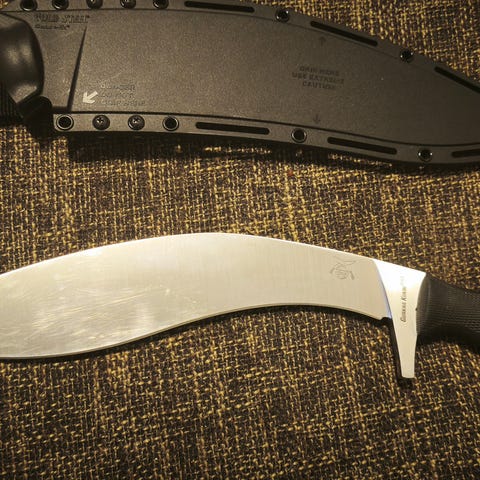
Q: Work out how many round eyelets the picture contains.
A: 9